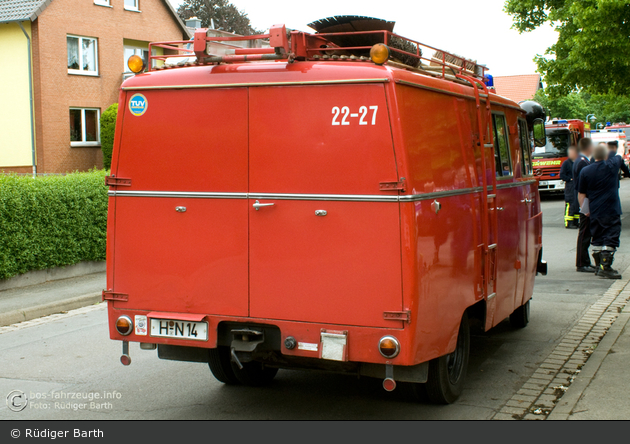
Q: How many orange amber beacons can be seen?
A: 2